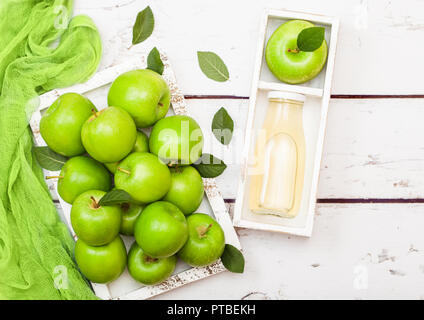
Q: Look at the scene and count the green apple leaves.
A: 9